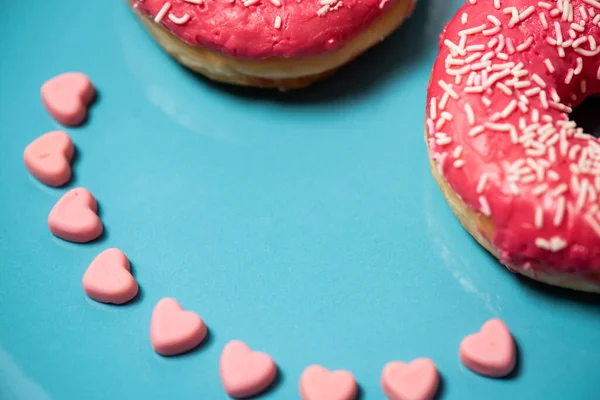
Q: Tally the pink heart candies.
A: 9